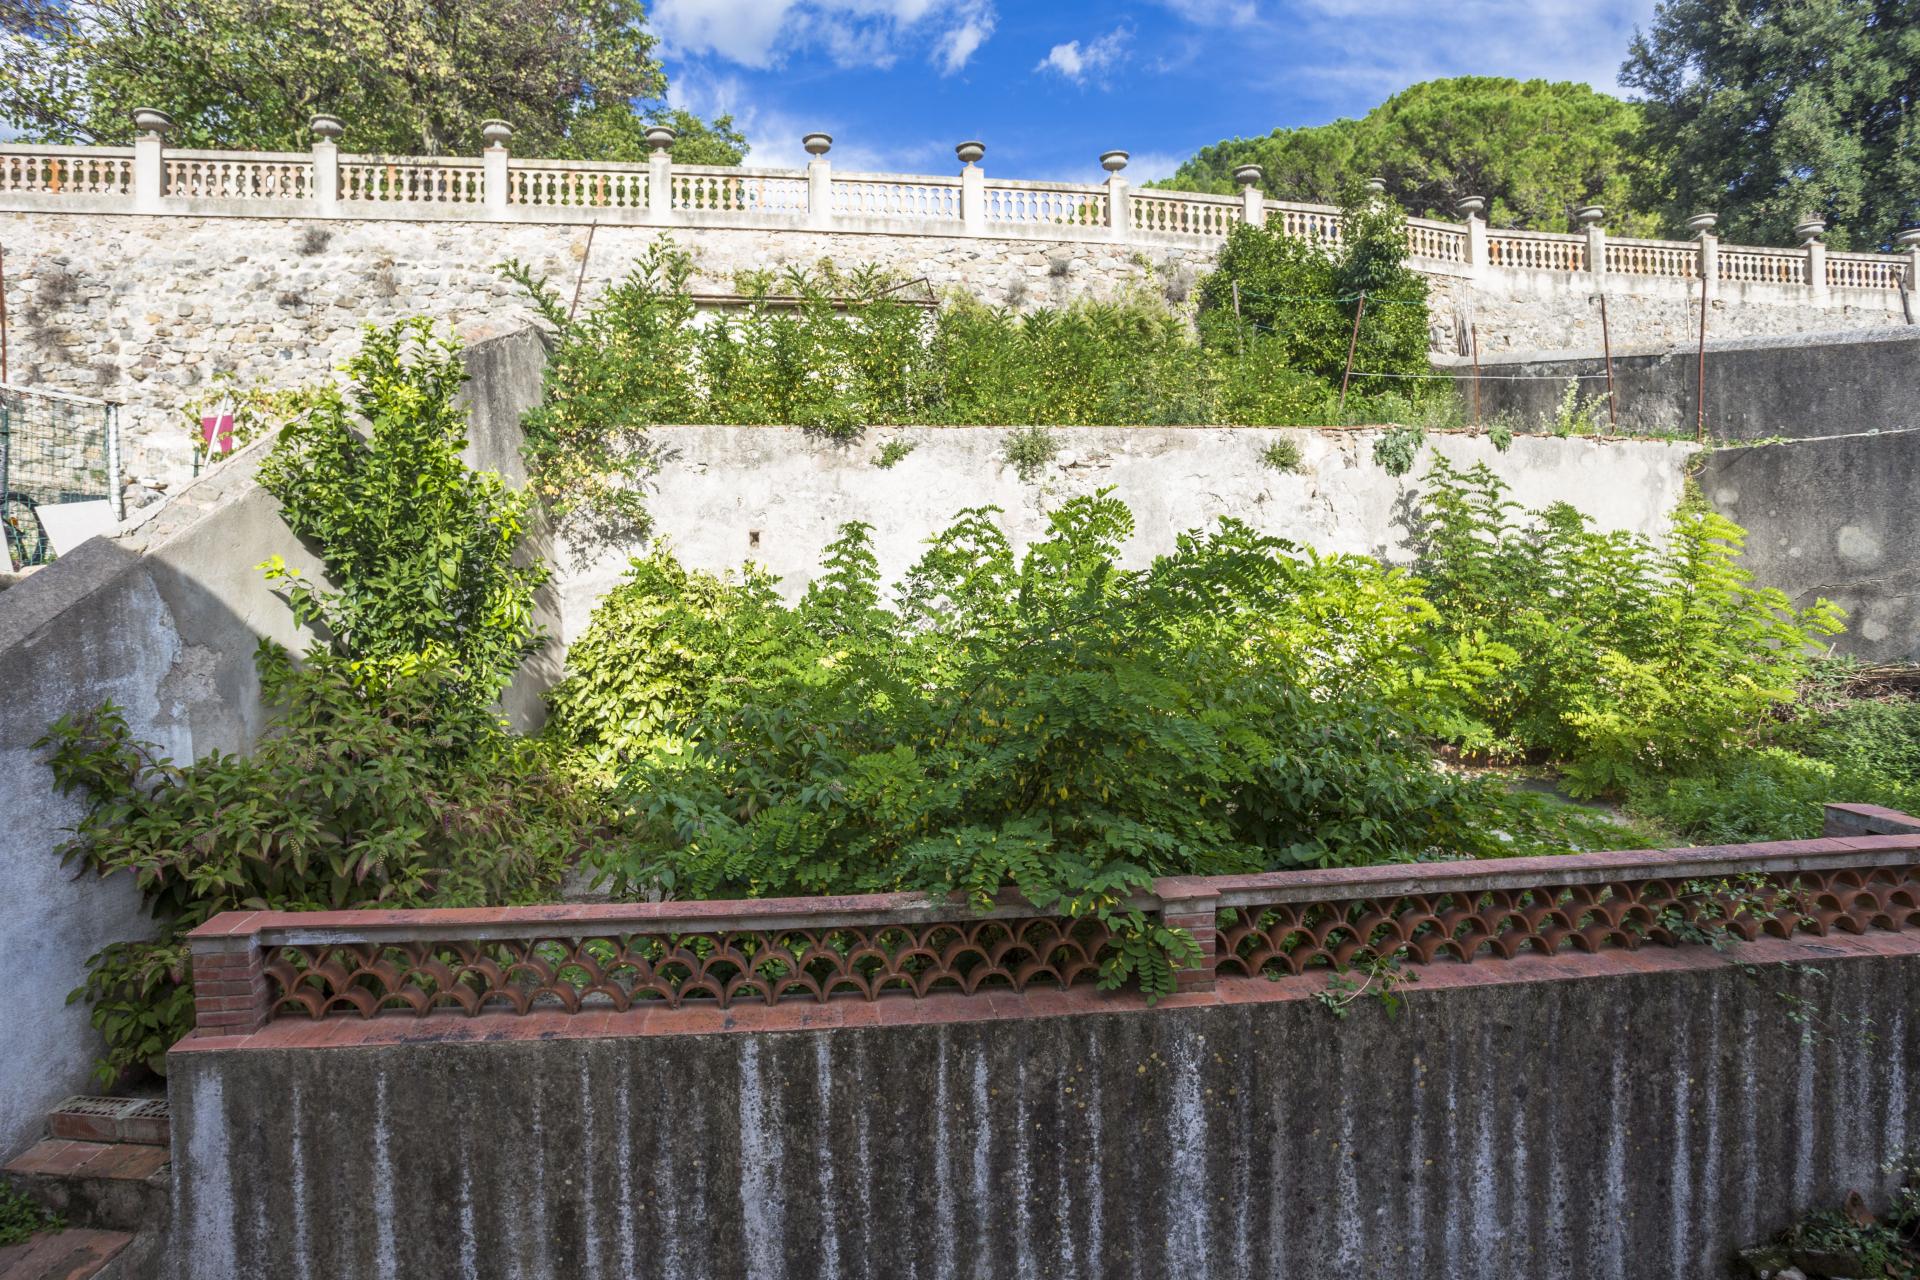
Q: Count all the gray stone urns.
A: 14